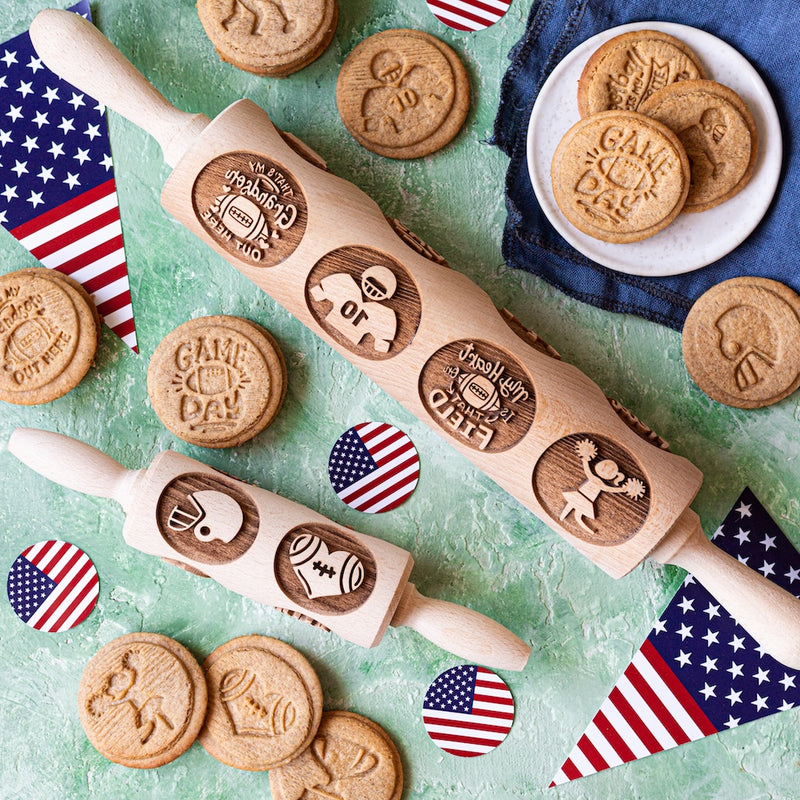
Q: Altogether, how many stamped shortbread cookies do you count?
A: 11